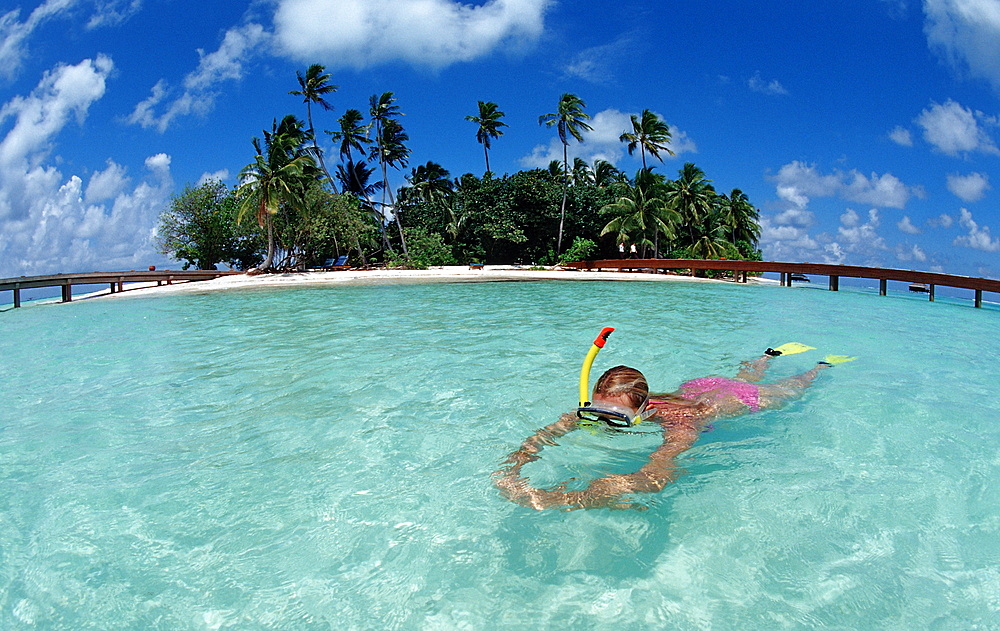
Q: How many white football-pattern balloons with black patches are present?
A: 0